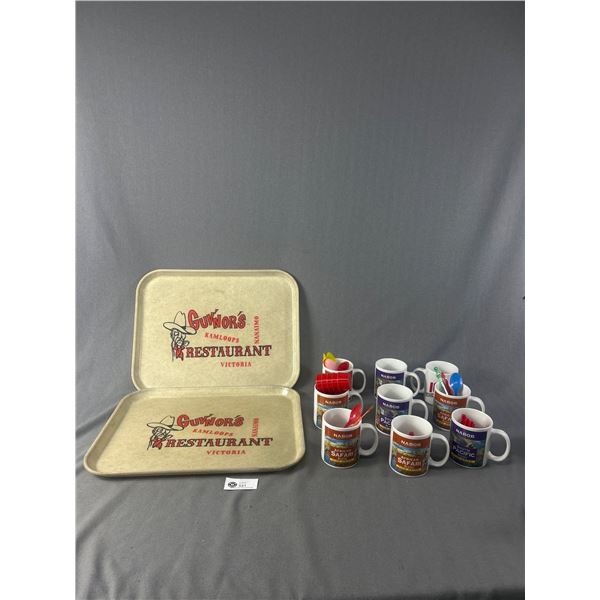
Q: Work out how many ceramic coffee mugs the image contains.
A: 9